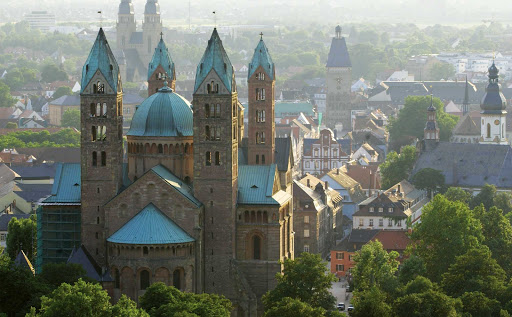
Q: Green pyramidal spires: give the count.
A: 4